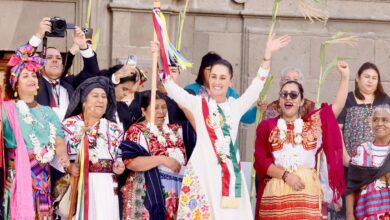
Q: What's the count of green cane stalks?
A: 4